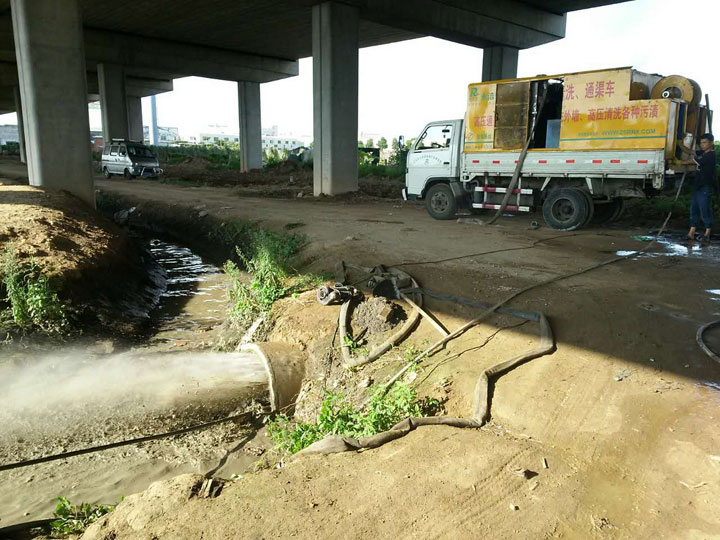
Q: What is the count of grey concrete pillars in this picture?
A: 7